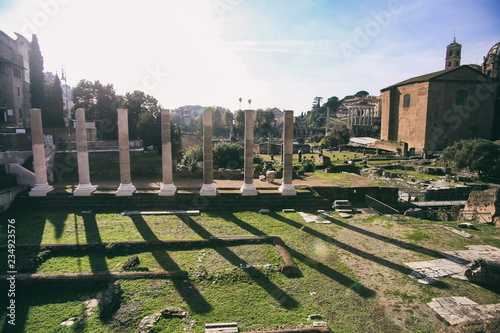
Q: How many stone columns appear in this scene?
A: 7